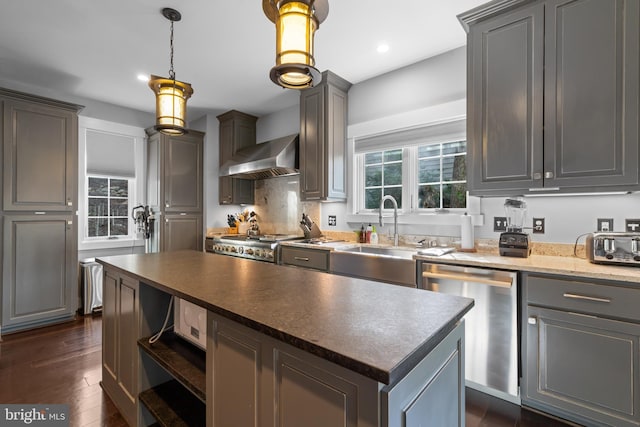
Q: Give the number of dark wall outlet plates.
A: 5